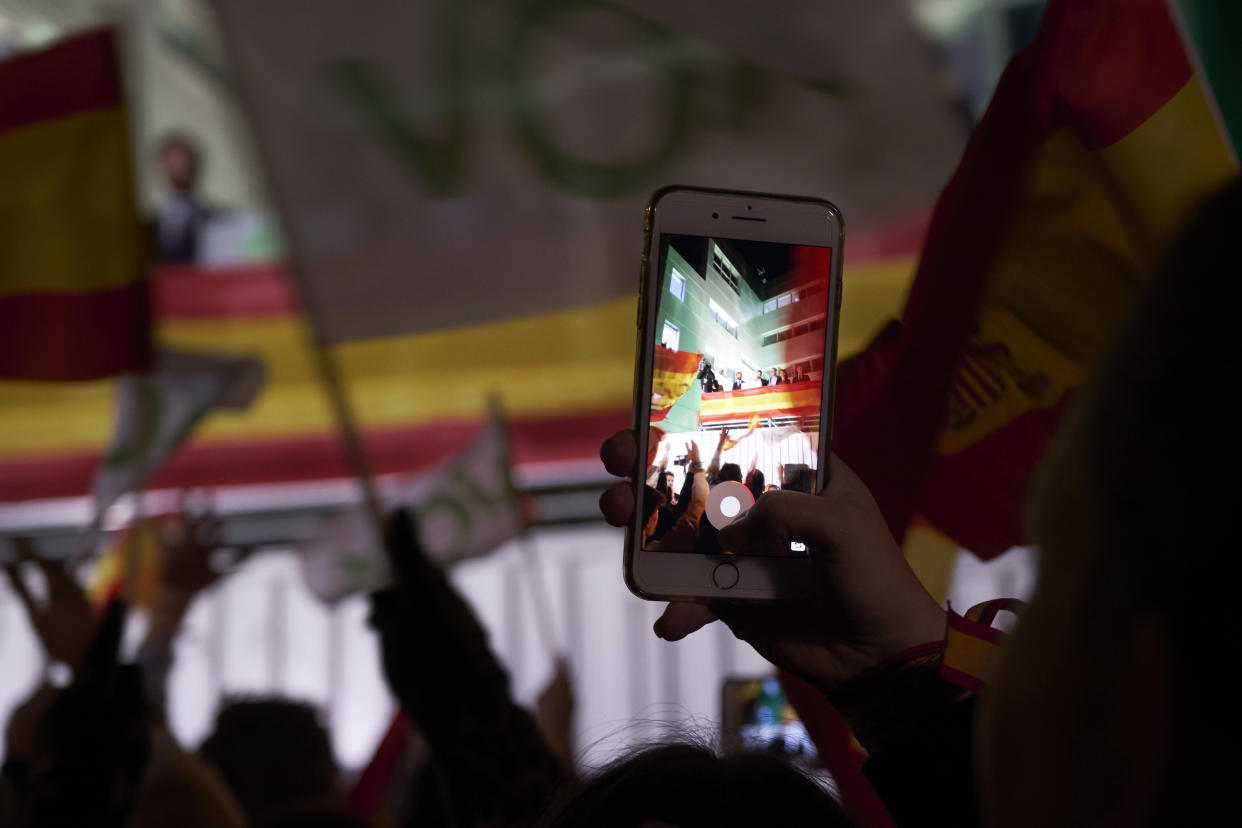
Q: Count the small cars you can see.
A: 0